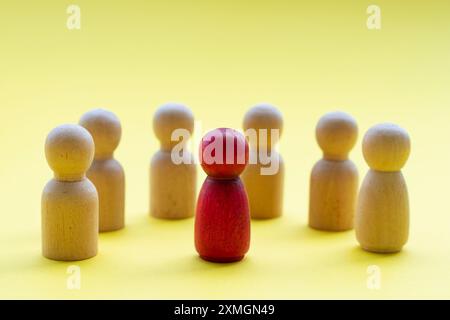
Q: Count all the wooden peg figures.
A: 7